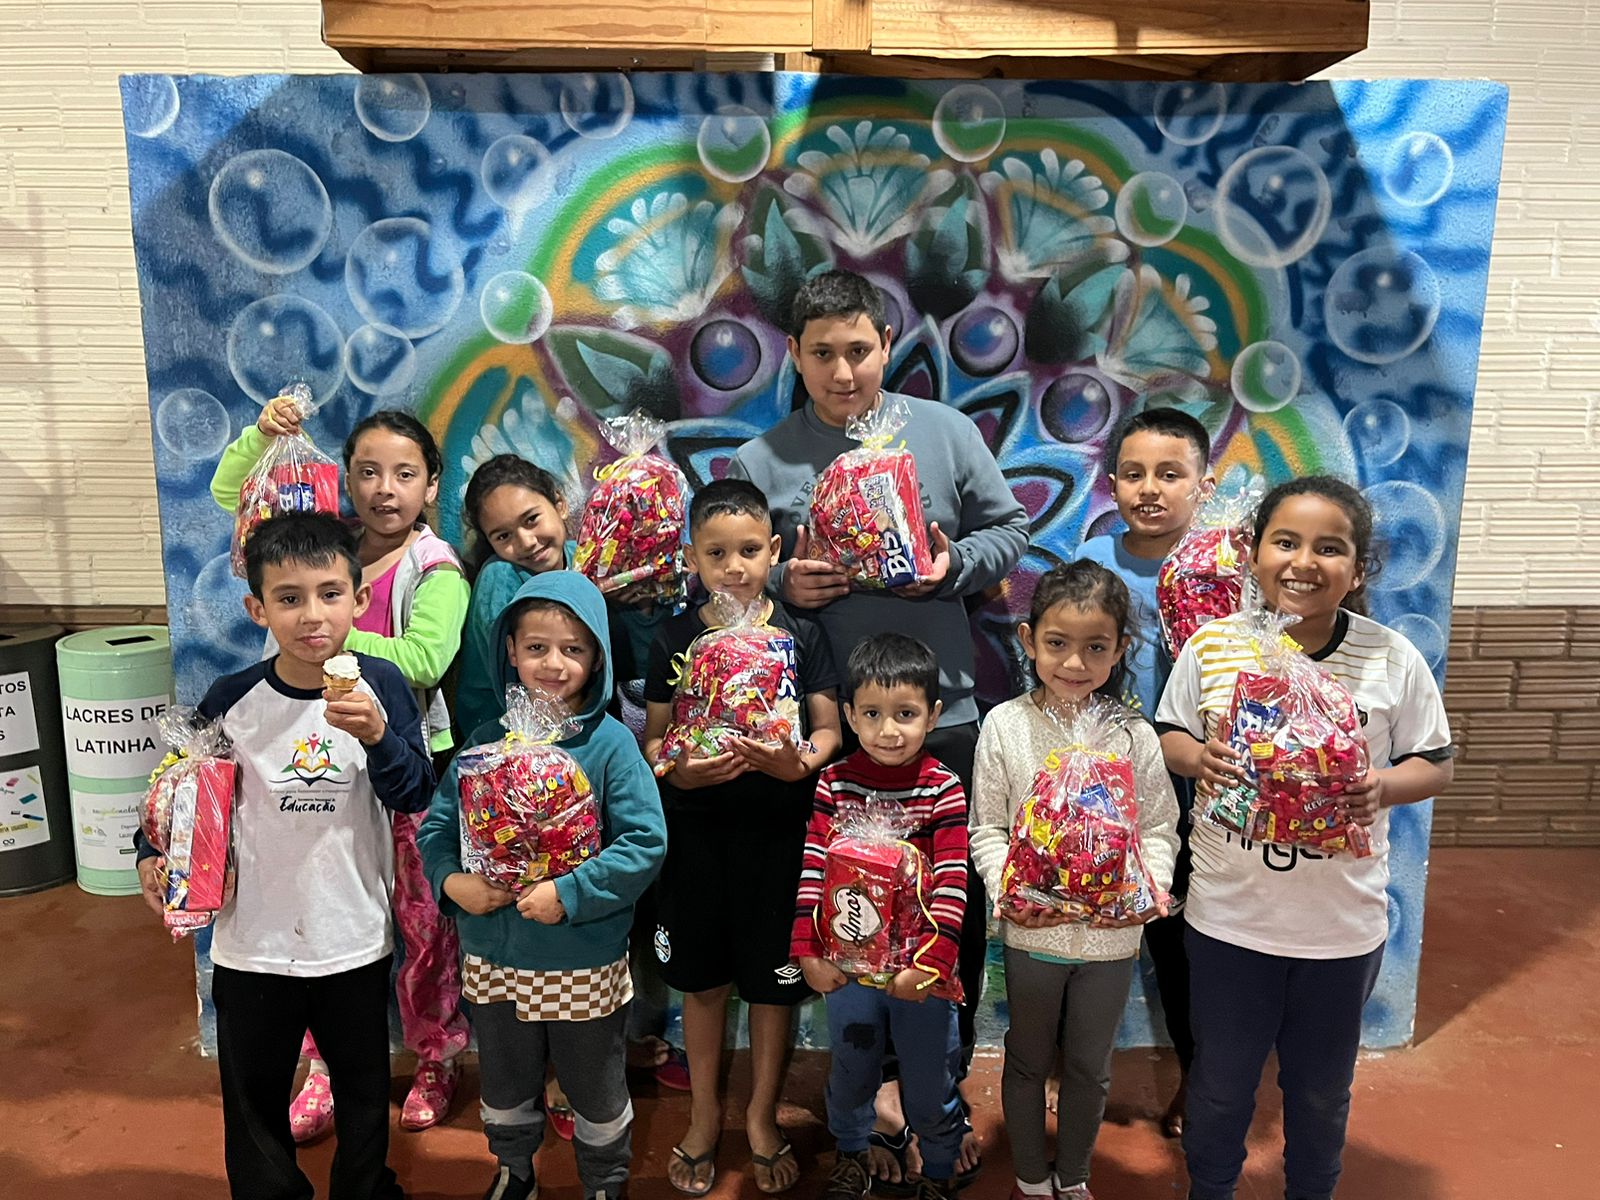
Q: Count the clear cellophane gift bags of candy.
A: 10